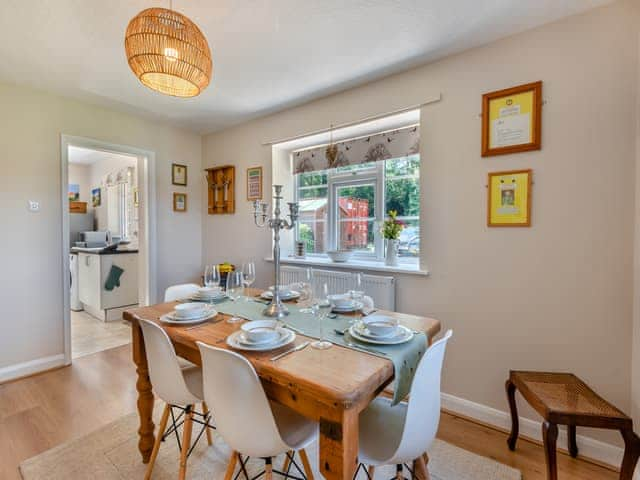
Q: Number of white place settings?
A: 6